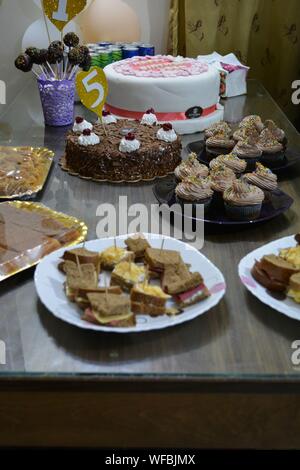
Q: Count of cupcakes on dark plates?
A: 13